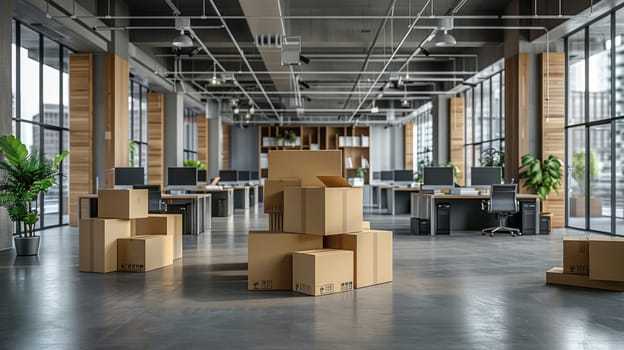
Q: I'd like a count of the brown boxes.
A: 13